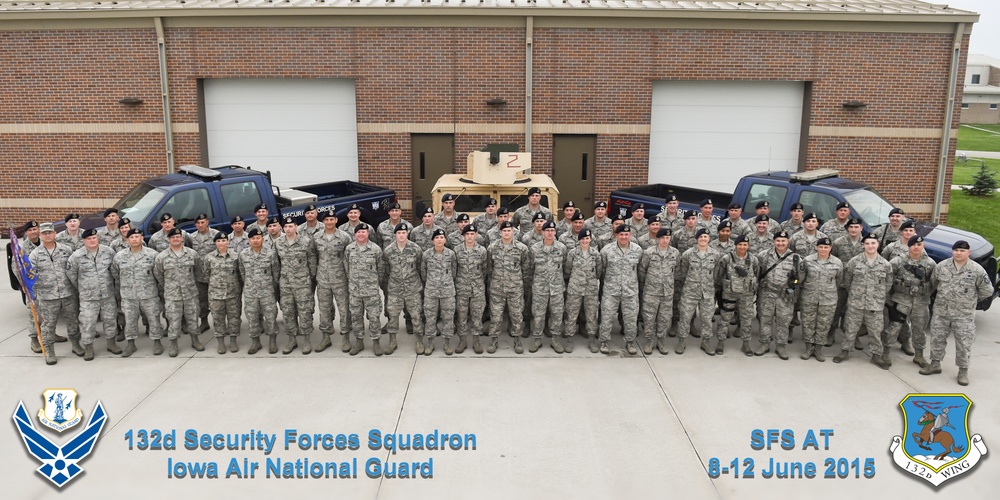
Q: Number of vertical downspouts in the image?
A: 3